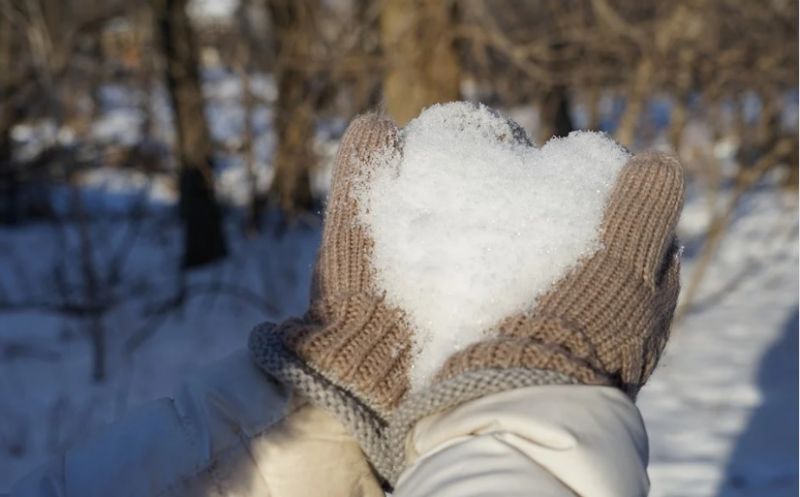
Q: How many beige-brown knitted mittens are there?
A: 2